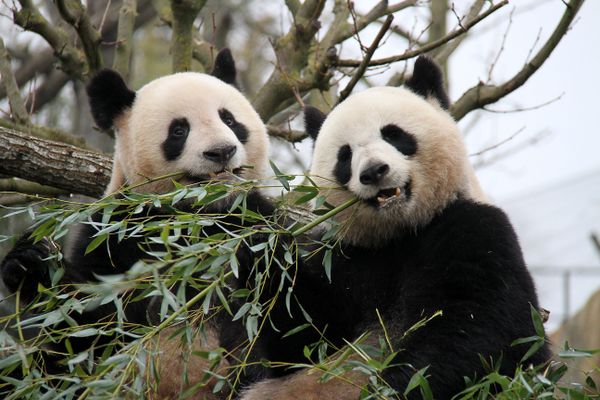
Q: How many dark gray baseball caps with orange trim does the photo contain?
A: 0